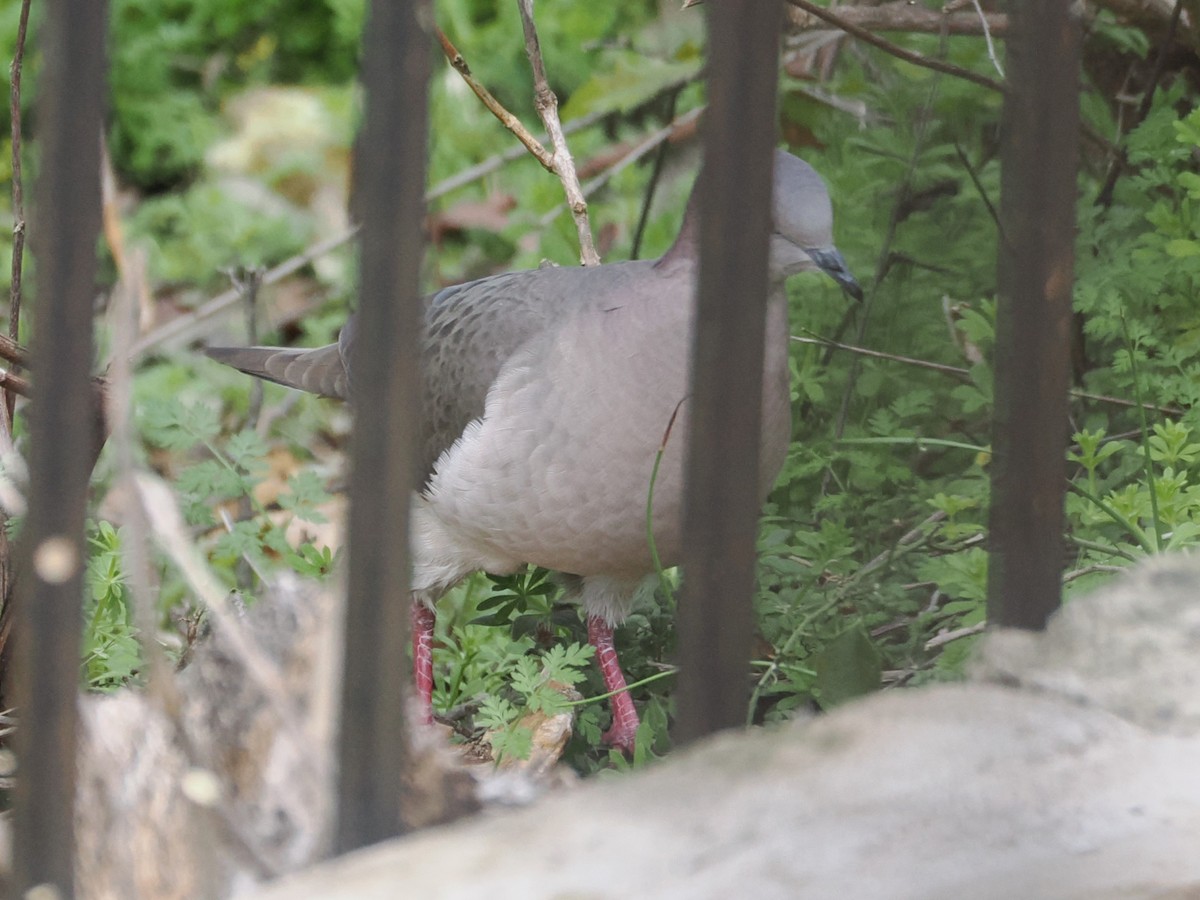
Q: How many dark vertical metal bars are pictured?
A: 4